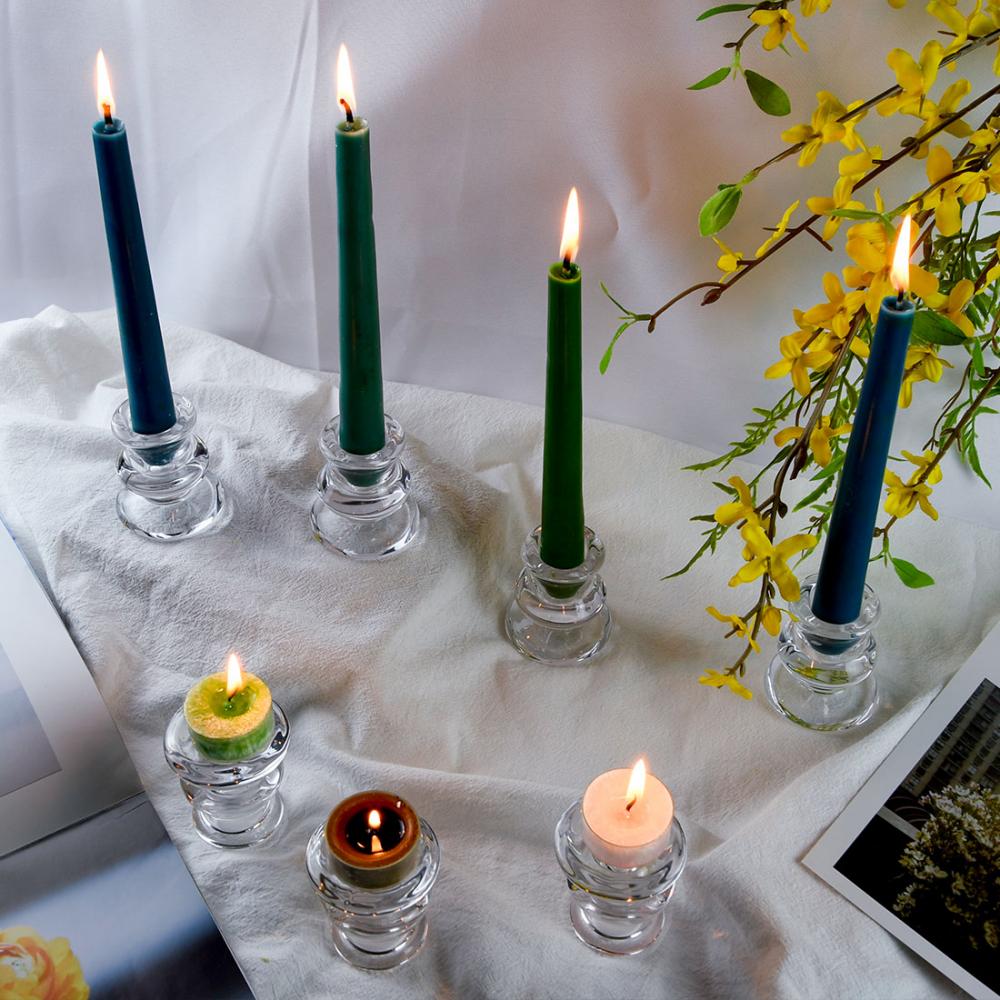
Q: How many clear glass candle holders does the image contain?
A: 7